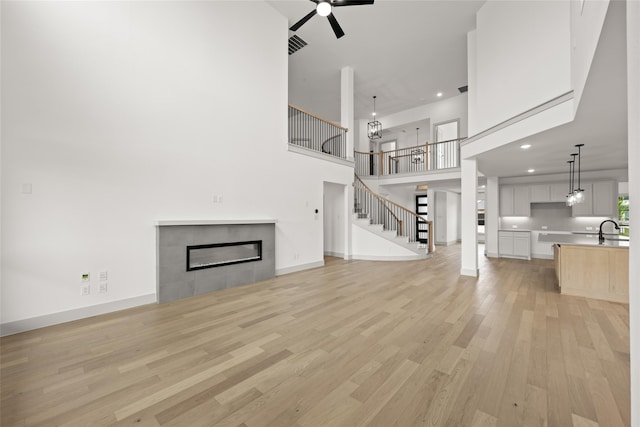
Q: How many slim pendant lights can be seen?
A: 3